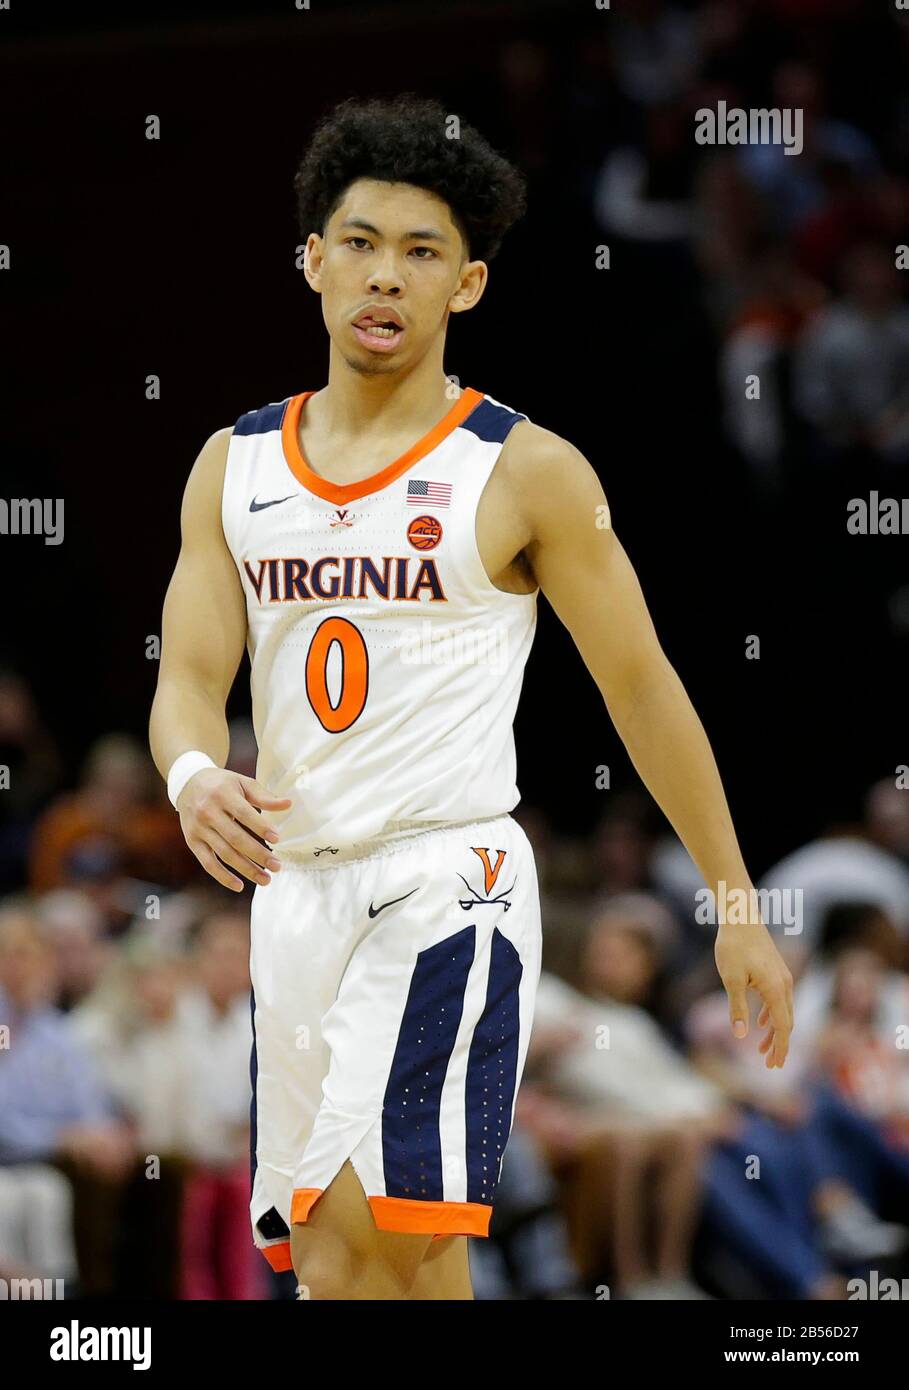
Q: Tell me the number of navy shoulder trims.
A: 2